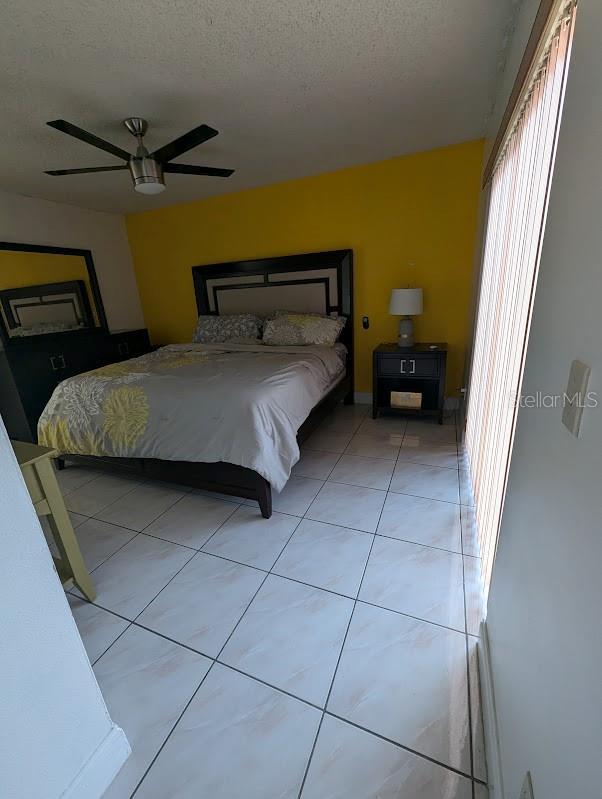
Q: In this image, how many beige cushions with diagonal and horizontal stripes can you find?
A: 0